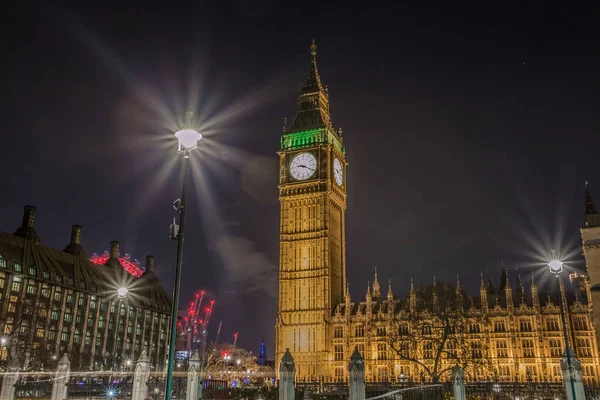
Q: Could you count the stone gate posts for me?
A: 8